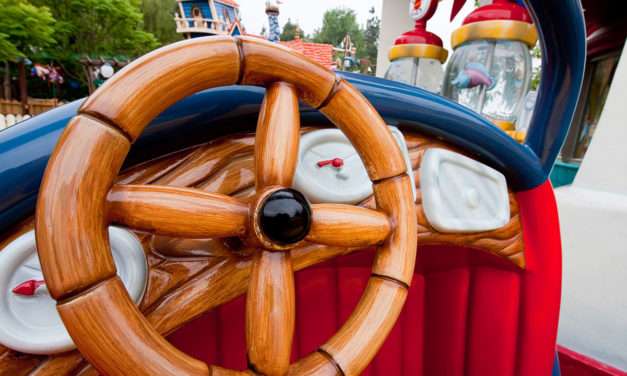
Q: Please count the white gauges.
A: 3